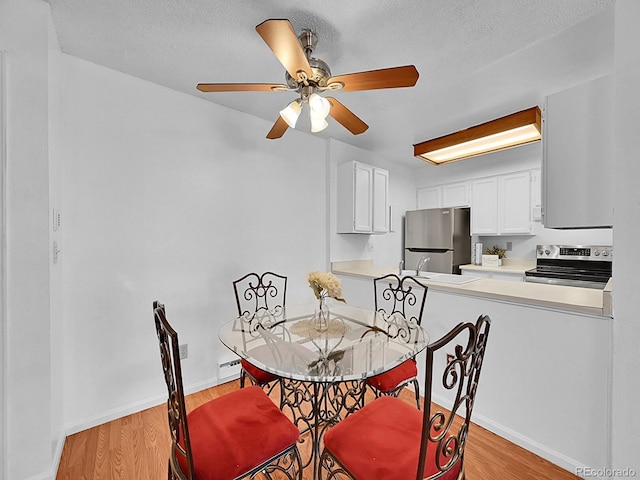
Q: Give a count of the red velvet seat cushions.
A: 4